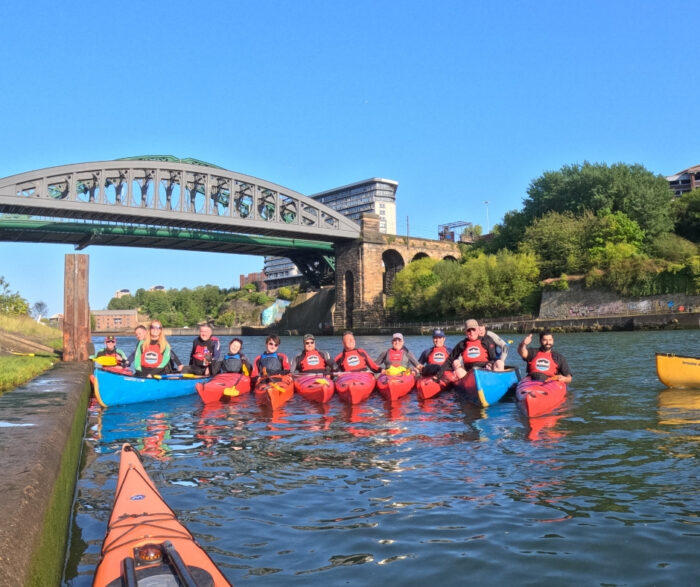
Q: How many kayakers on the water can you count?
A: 13